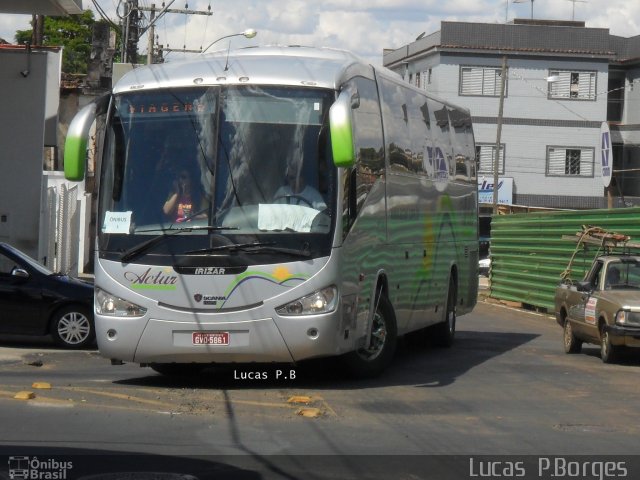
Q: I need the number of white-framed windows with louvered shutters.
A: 4